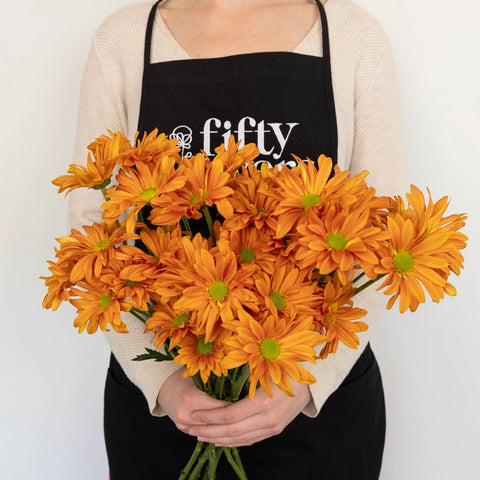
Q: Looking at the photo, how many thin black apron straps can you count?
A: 2